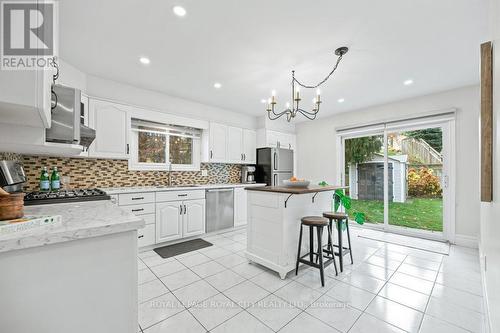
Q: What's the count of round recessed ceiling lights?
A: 6